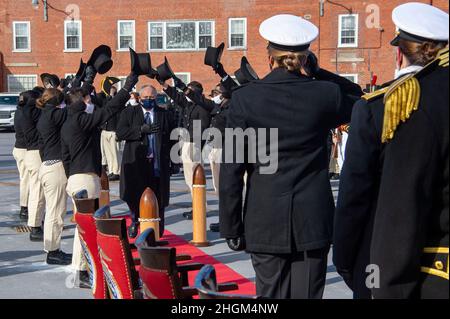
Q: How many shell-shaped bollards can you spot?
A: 3